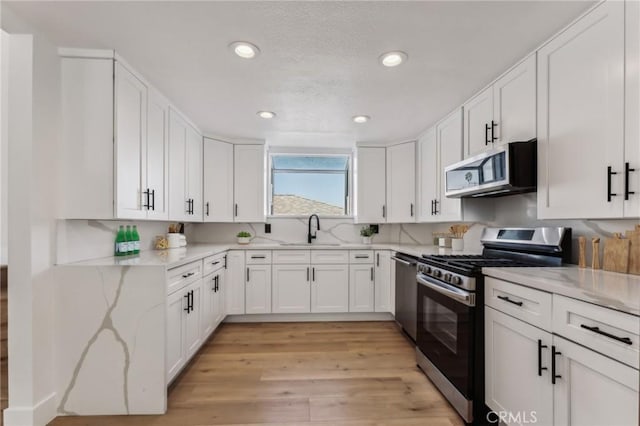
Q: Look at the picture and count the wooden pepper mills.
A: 2